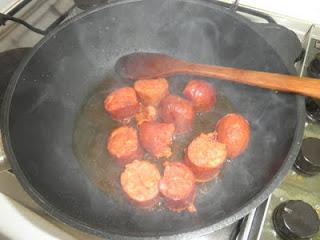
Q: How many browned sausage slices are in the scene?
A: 10